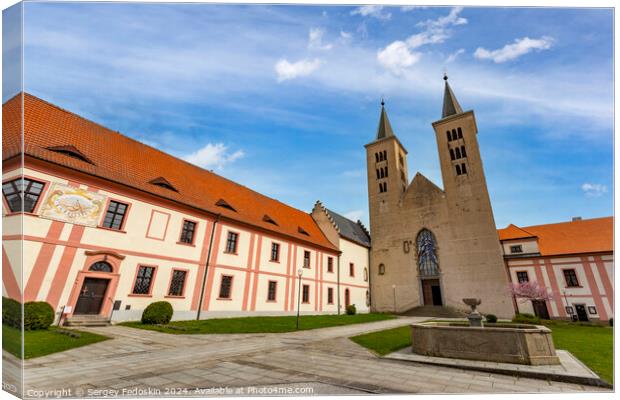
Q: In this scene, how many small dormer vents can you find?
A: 5